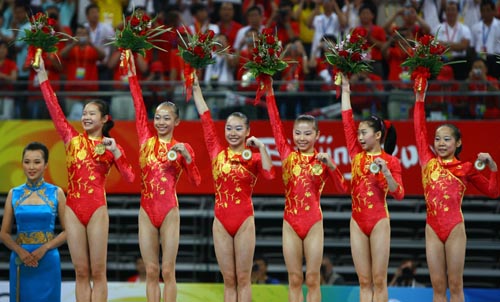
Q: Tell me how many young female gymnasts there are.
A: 6